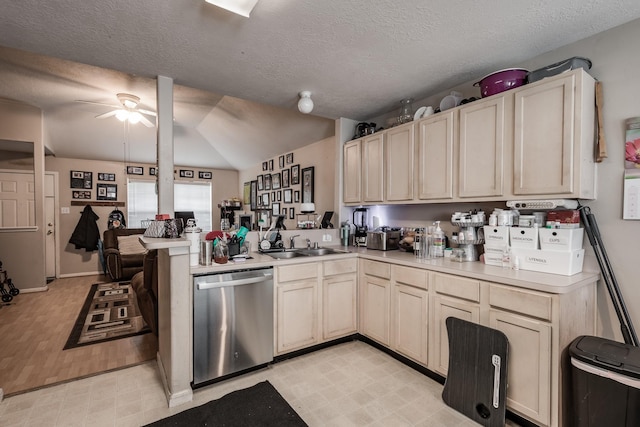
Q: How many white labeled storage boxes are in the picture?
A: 6